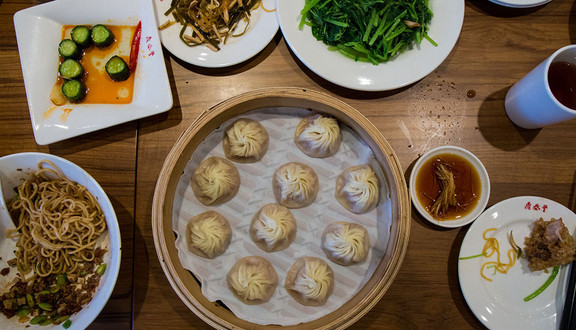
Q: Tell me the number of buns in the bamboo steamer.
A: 10